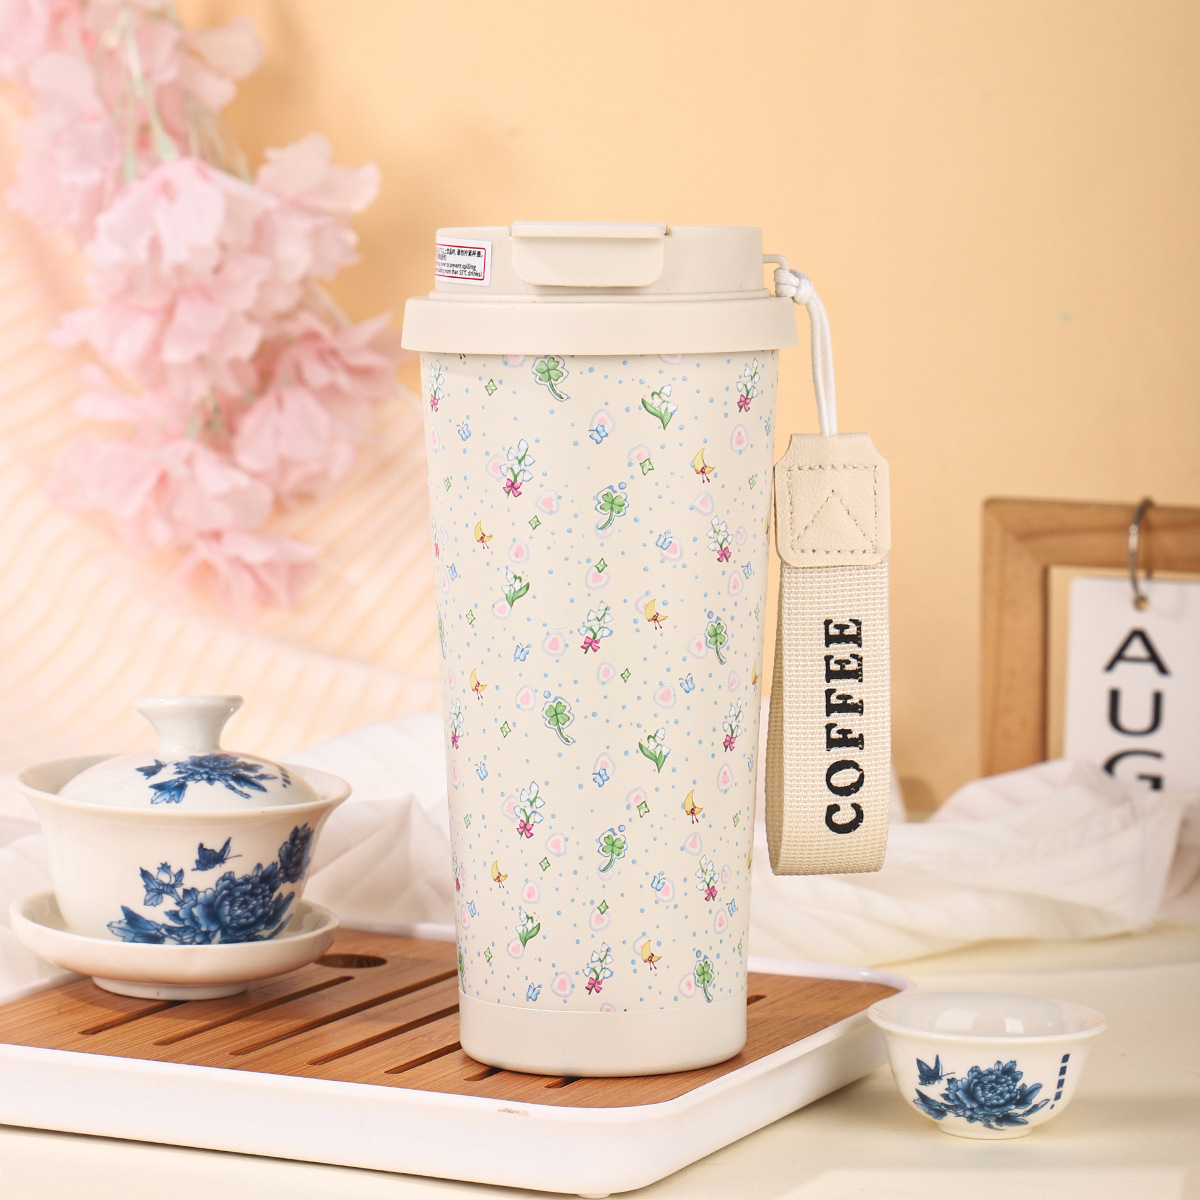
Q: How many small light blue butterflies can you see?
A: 15